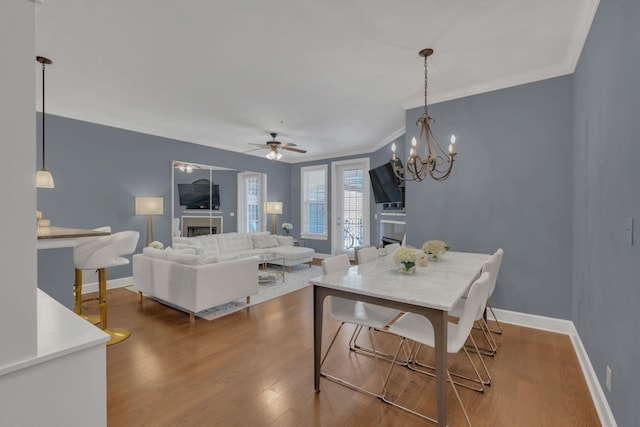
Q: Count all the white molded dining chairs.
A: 6